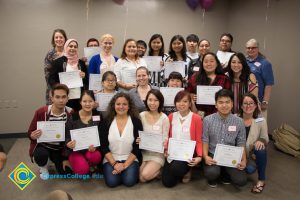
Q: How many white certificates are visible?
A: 15